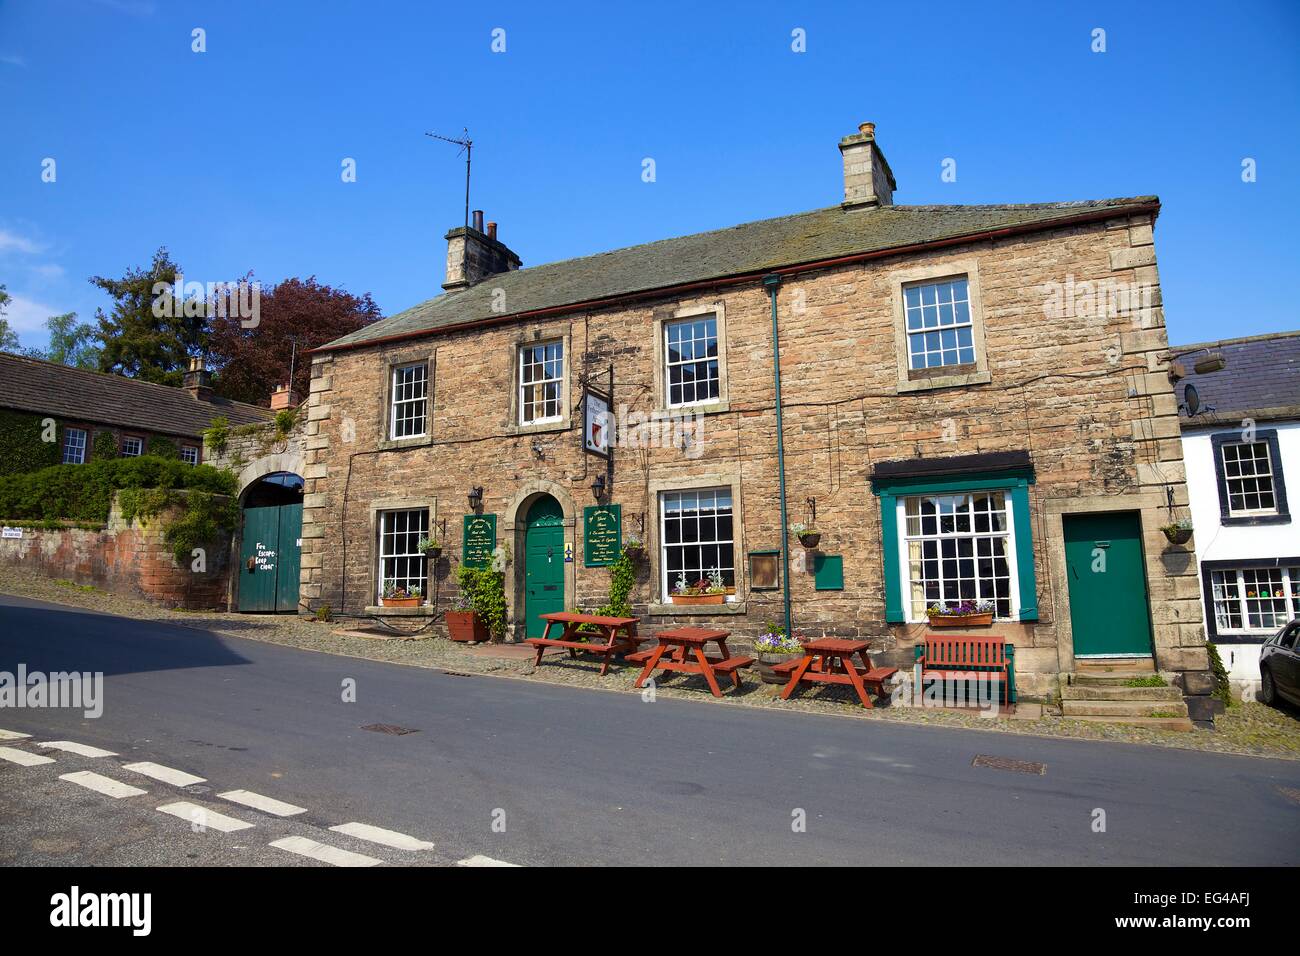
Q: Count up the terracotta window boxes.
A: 3